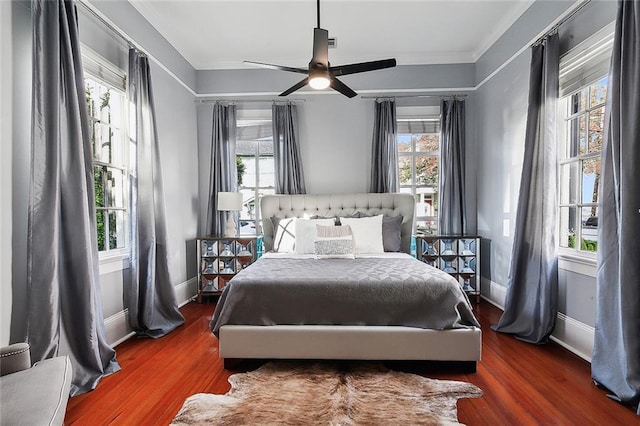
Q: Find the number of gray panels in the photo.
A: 8